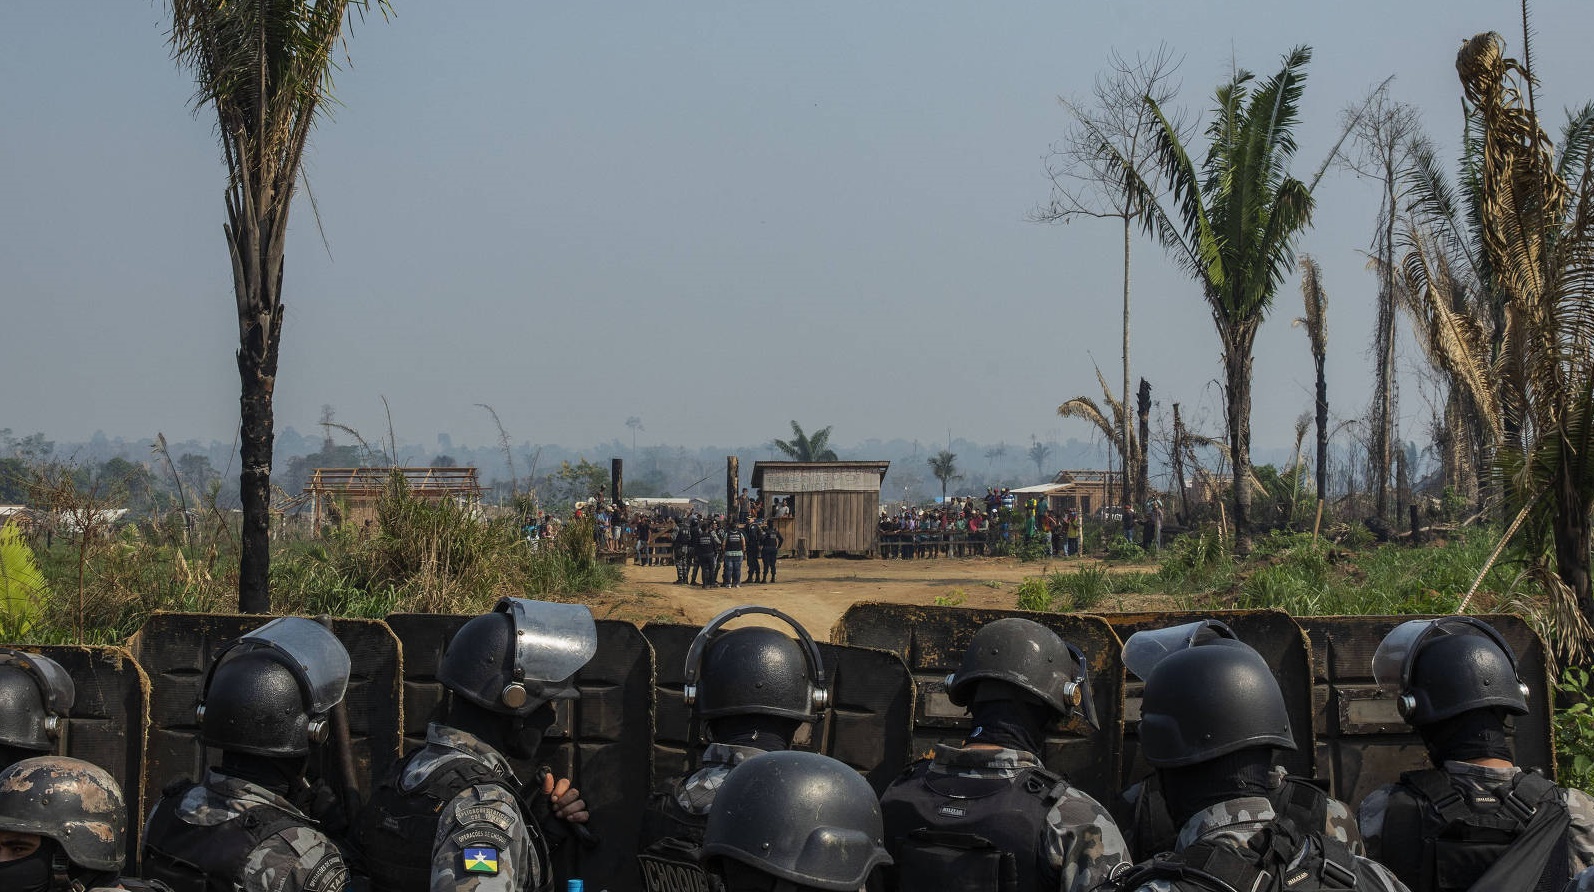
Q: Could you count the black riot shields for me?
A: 7